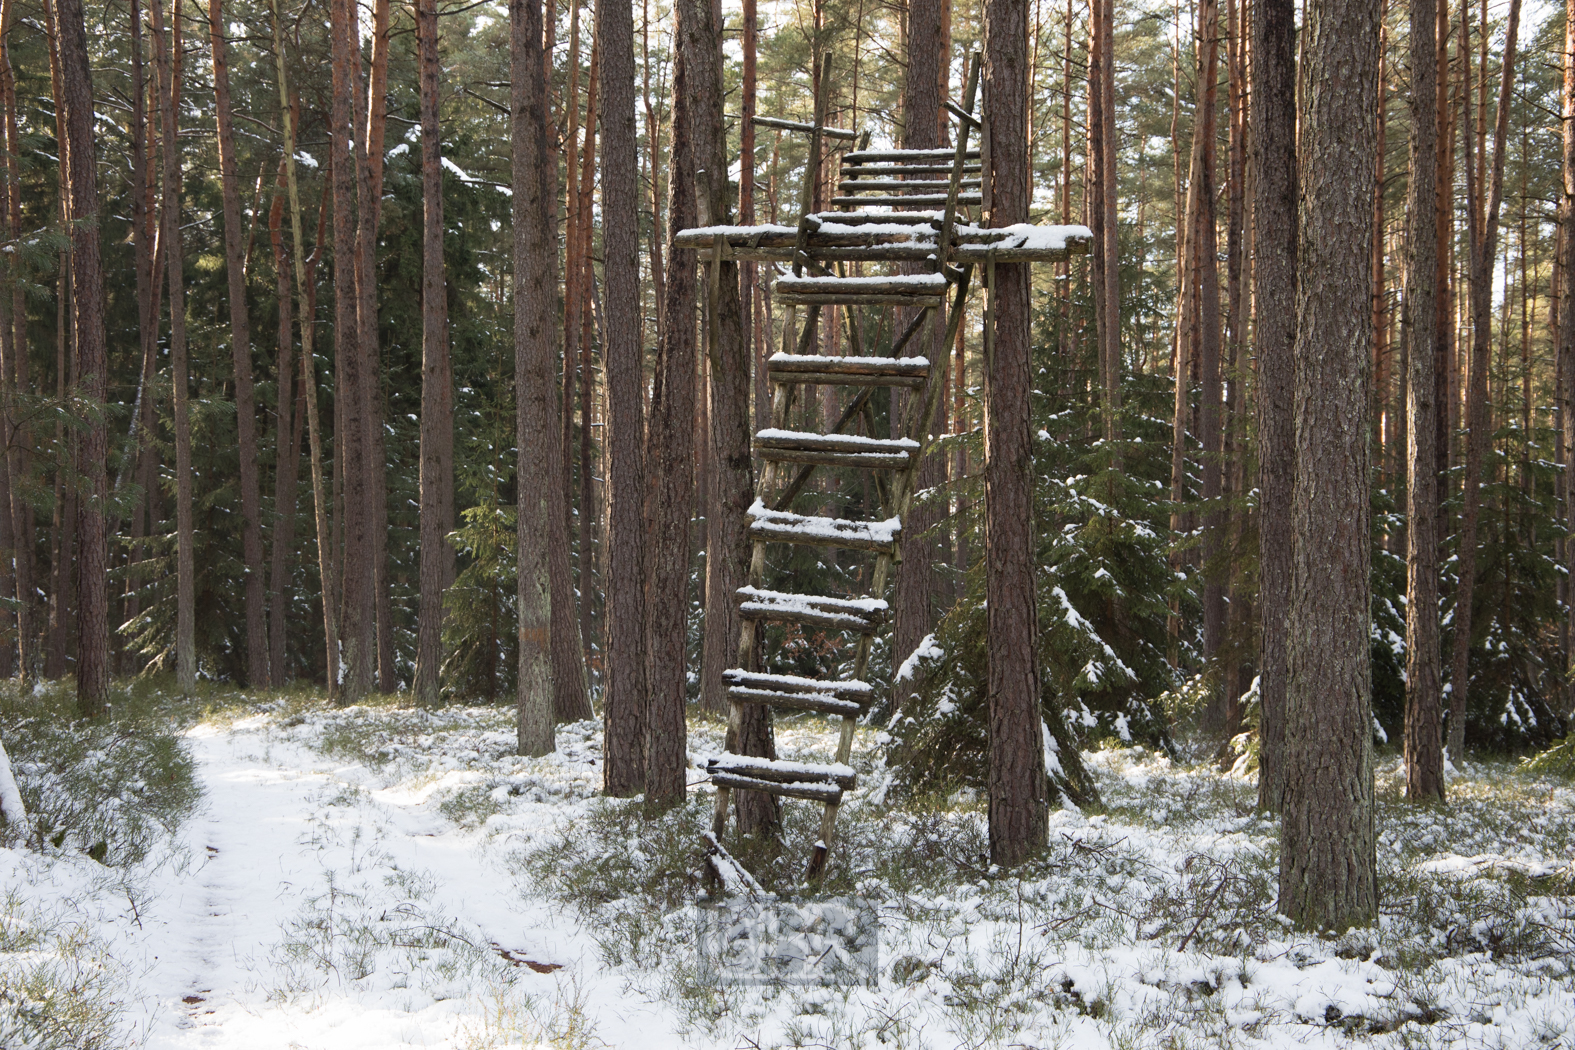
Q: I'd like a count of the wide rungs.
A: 7